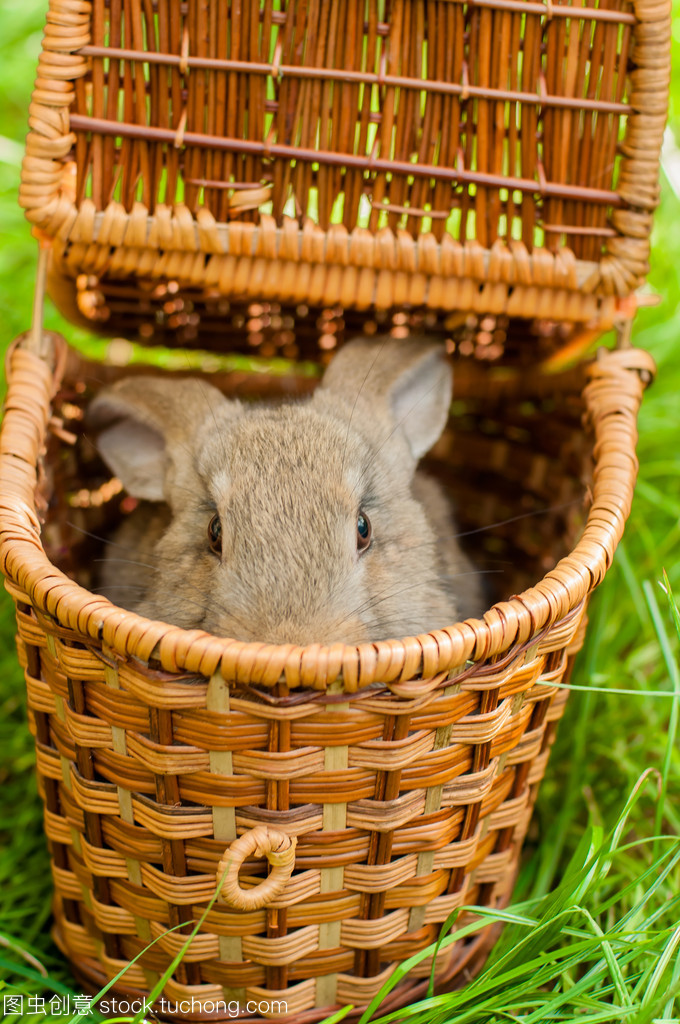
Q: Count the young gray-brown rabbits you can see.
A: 1